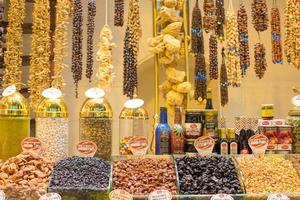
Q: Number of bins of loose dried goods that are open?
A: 5